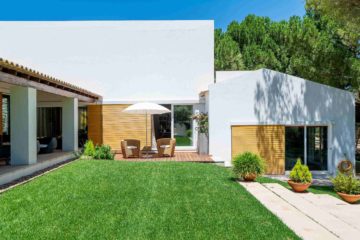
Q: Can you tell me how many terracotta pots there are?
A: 3